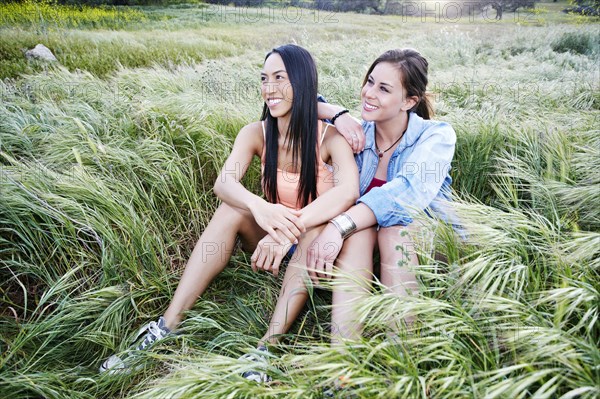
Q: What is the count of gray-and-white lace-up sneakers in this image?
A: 2